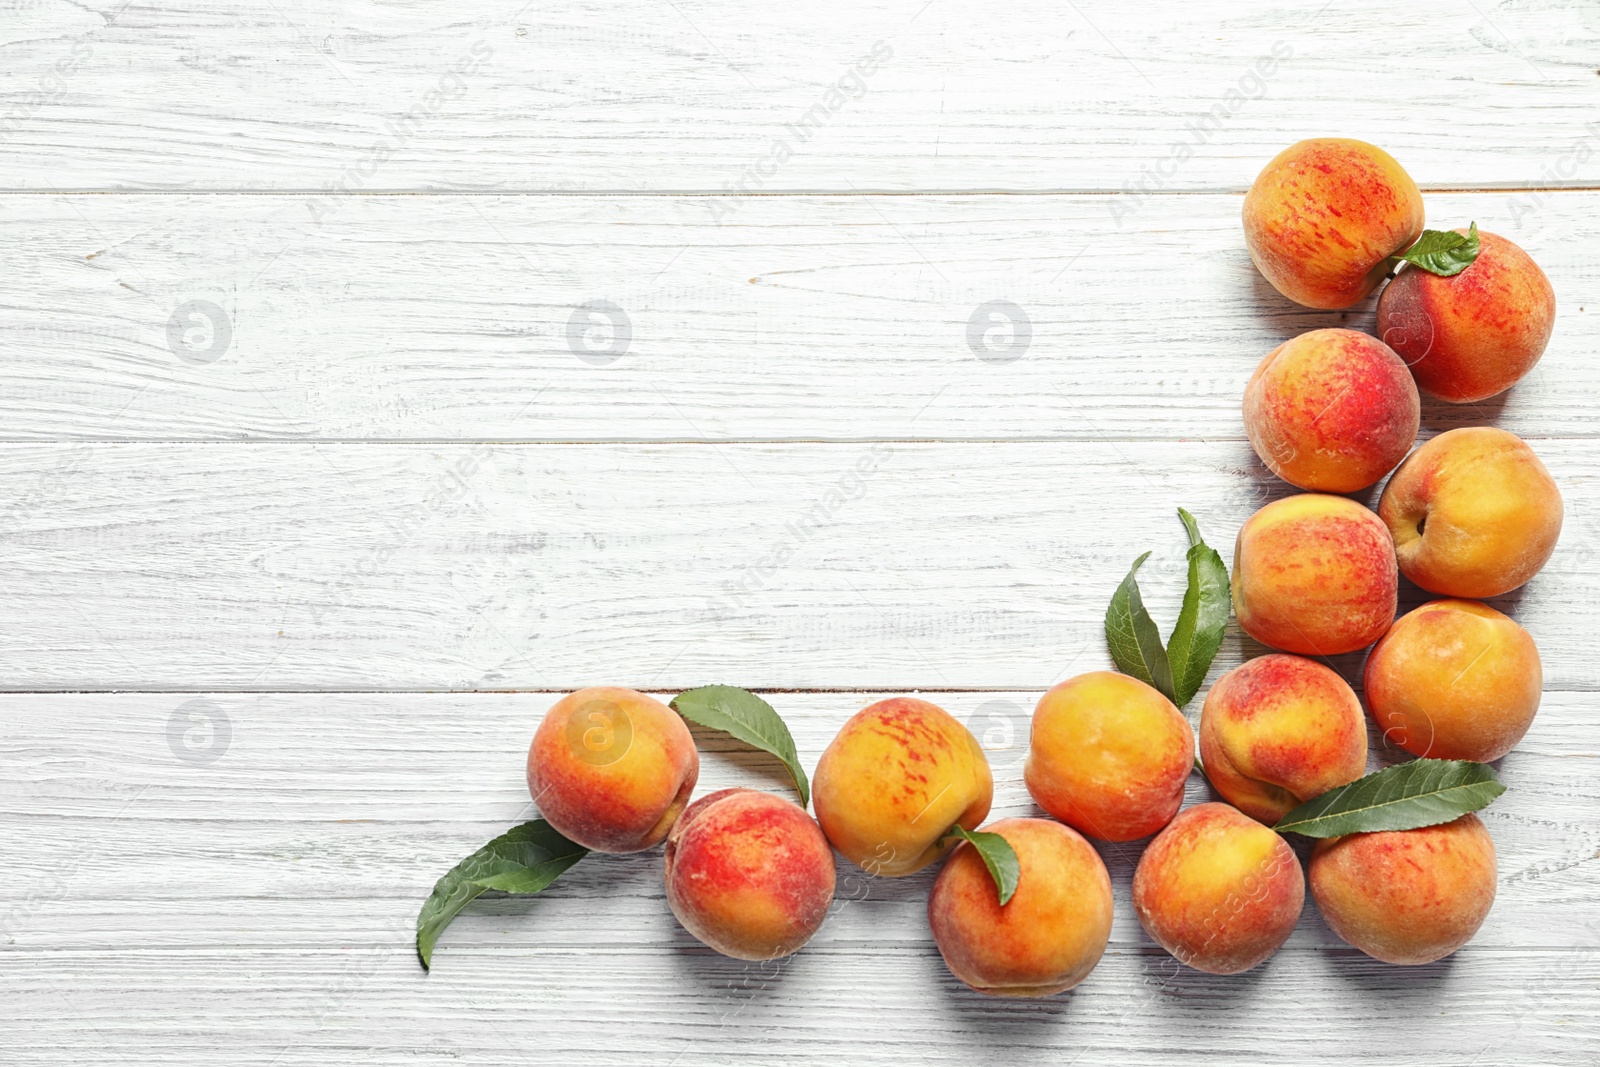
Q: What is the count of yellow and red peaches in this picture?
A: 14